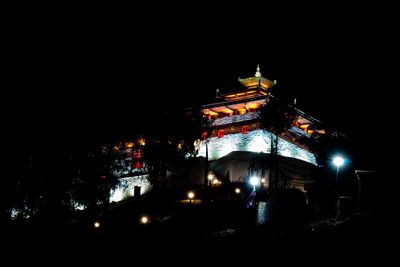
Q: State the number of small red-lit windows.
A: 3